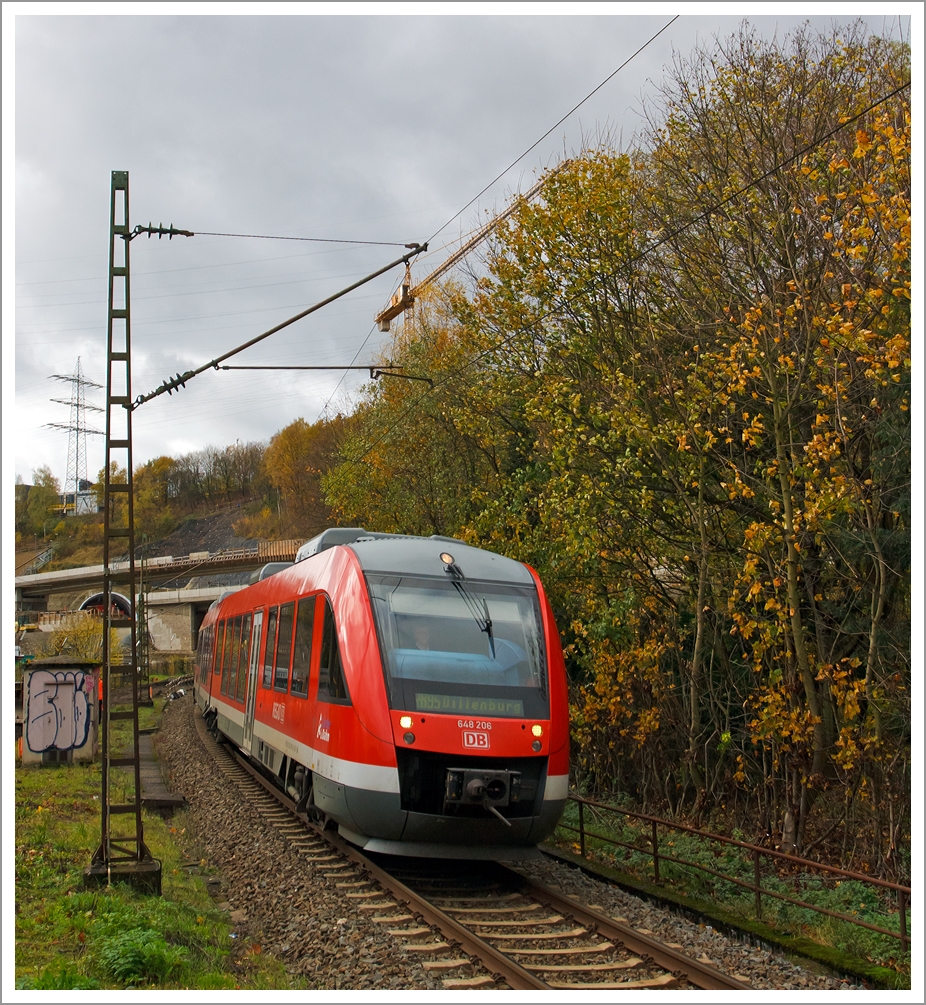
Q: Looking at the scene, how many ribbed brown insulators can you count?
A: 2